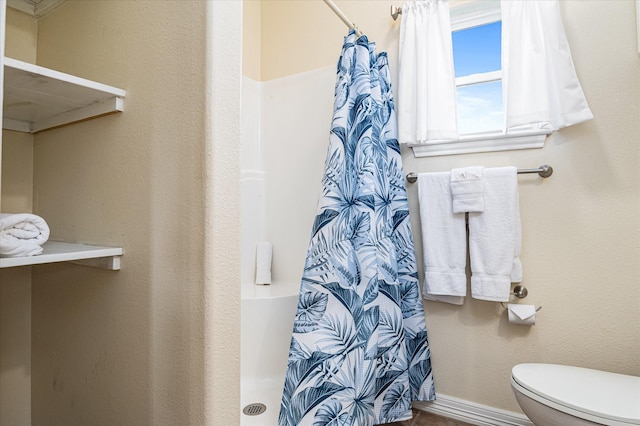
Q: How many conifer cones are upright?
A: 0